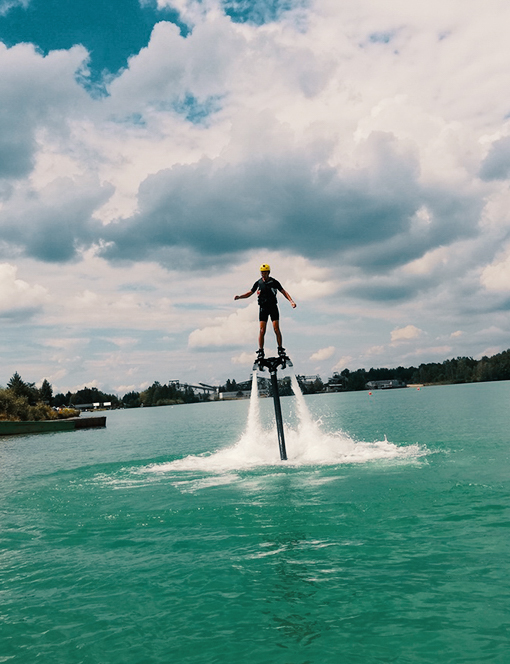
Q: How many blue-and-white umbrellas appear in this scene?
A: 0